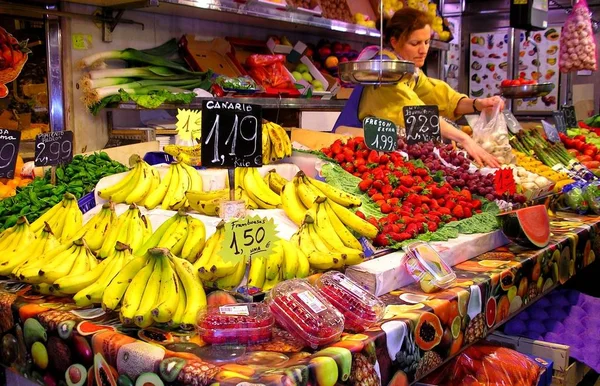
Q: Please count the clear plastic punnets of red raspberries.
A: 3